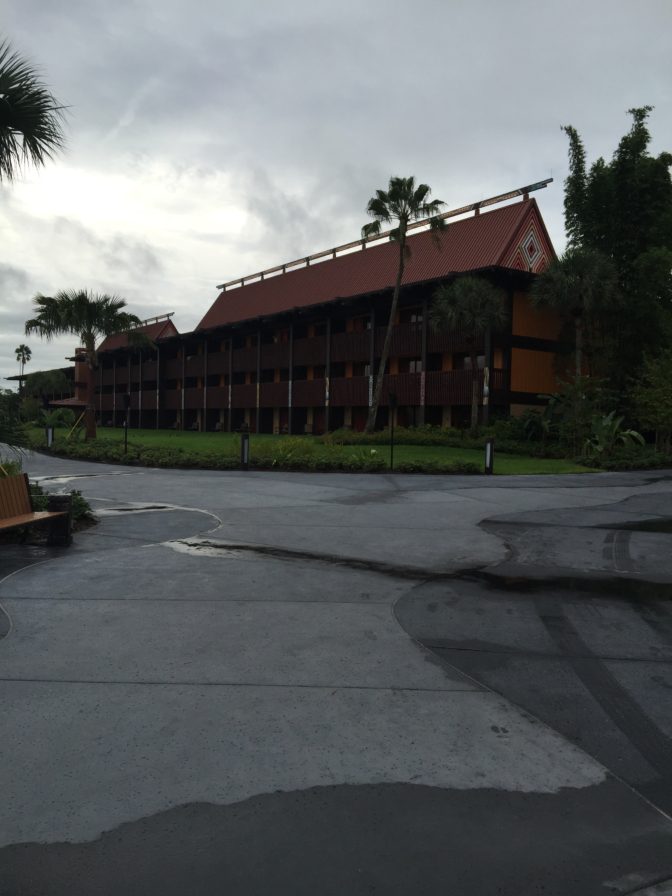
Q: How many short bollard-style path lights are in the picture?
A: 3